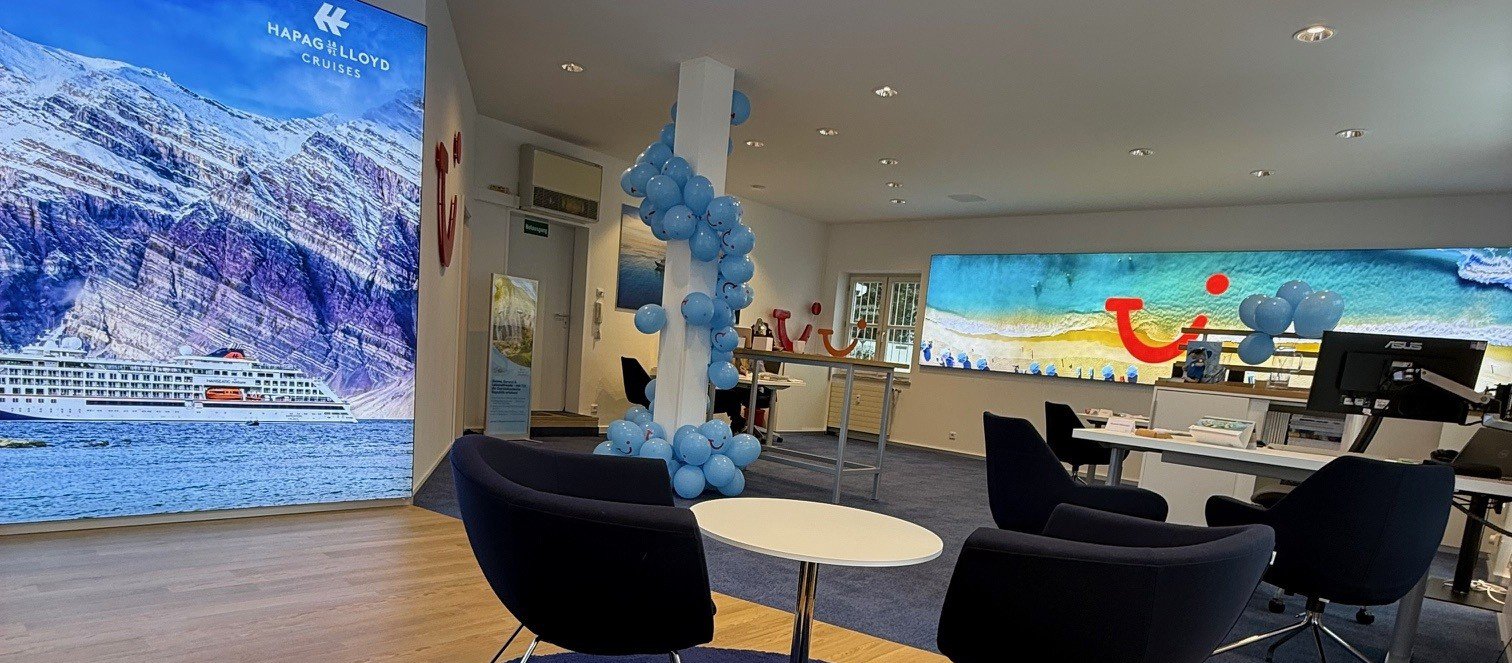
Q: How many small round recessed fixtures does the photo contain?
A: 12